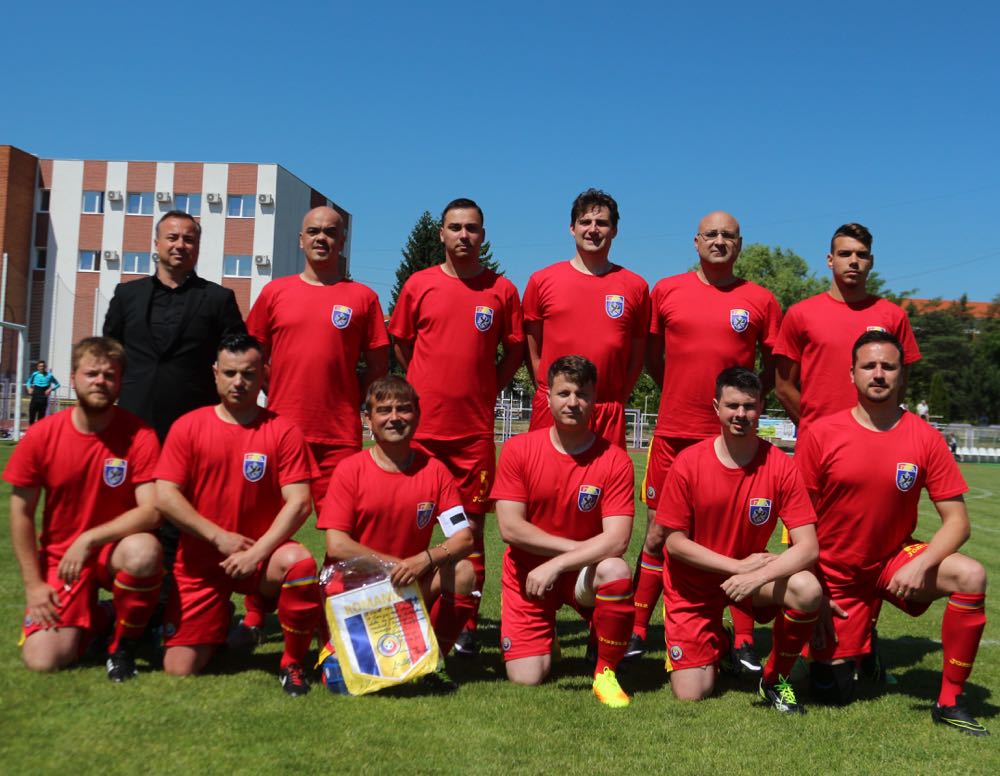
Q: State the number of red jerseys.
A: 11